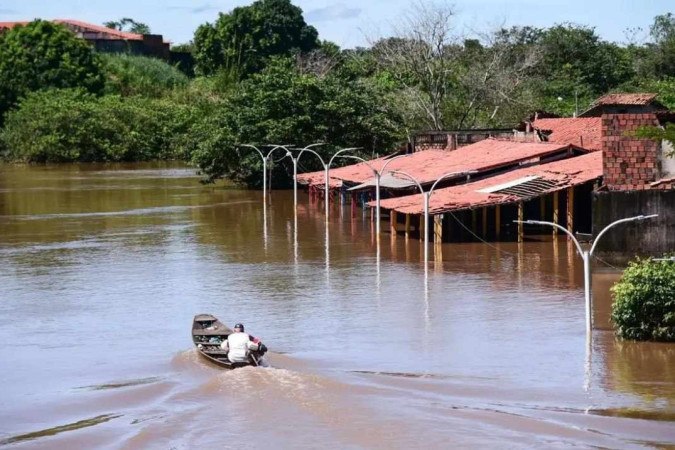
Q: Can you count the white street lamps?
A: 6